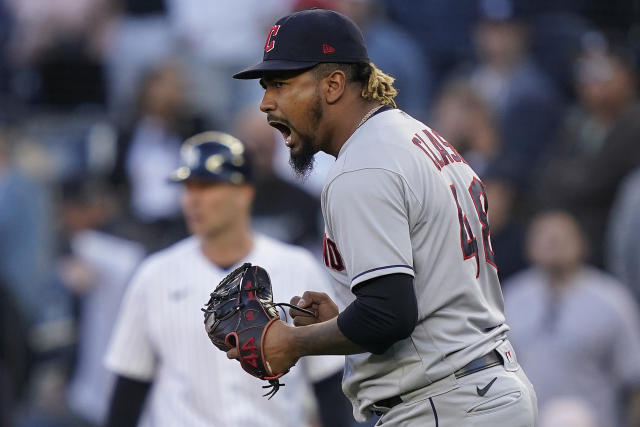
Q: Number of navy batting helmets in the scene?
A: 1